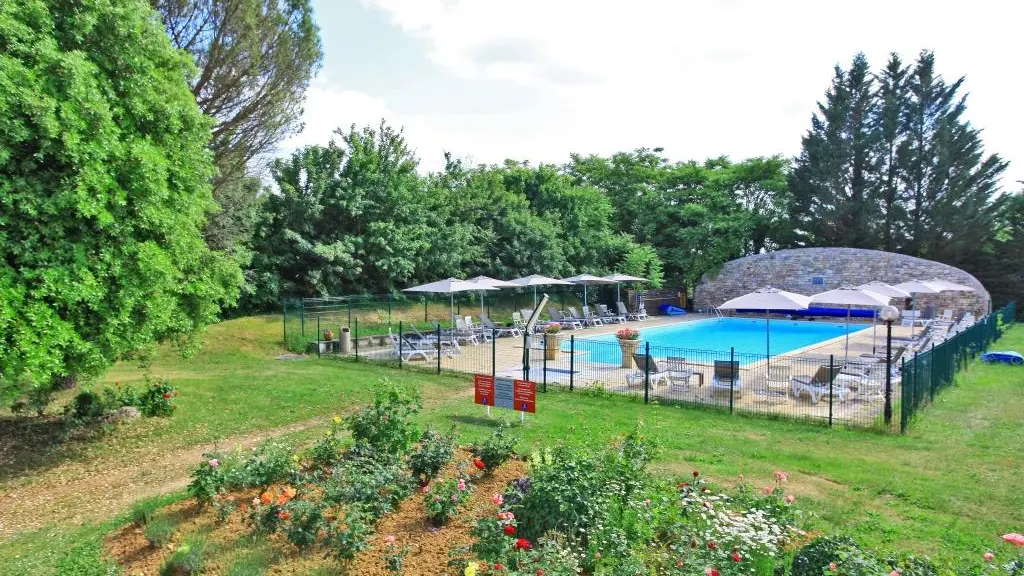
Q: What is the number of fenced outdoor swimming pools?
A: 1